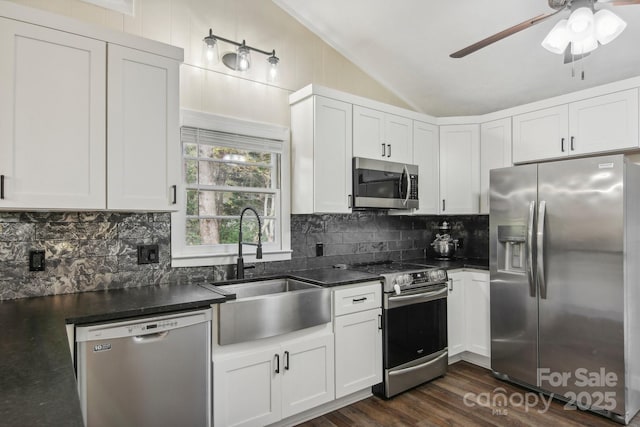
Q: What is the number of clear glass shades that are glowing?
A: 3